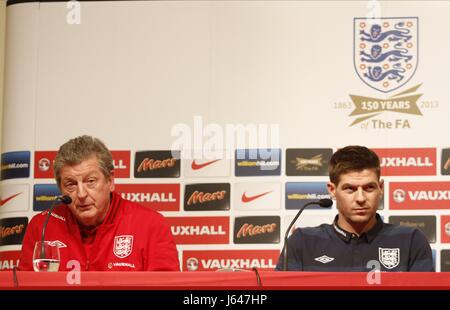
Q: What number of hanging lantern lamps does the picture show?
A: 0